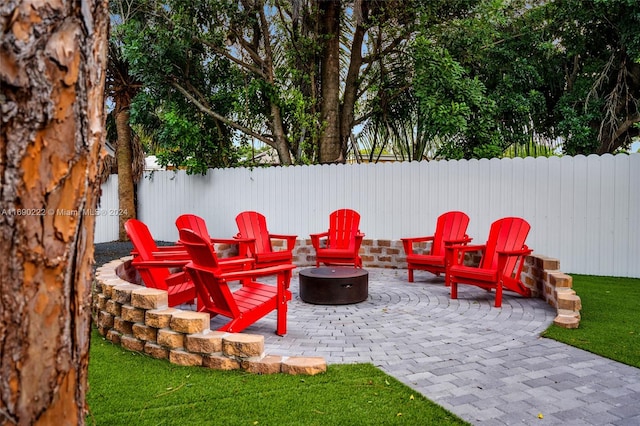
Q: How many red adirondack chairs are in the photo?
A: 7